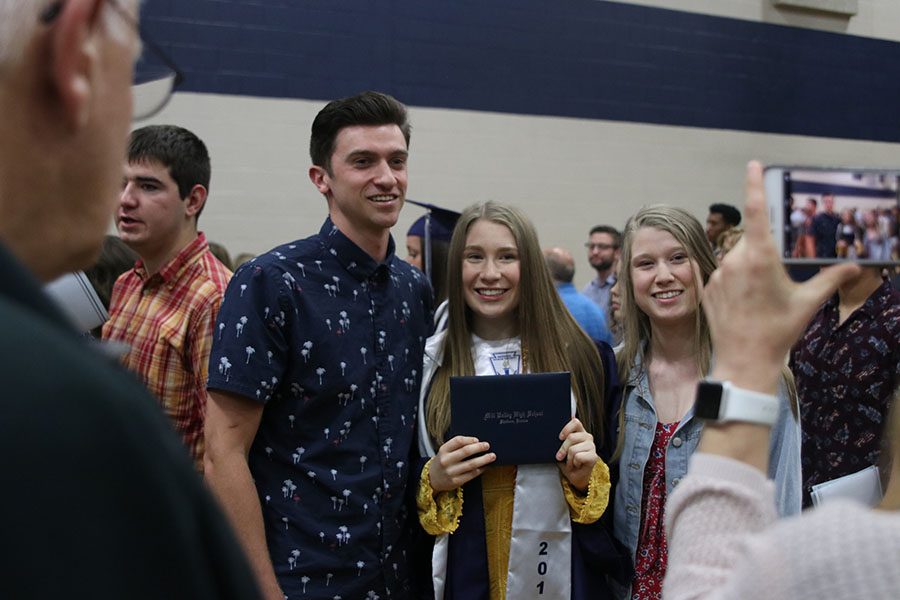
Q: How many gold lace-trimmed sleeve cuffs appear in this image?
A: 2